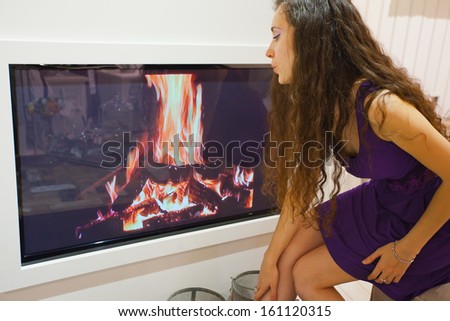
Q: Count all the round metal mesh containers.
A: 2